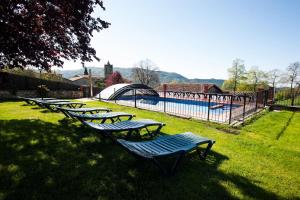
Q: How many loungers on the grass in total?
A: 7